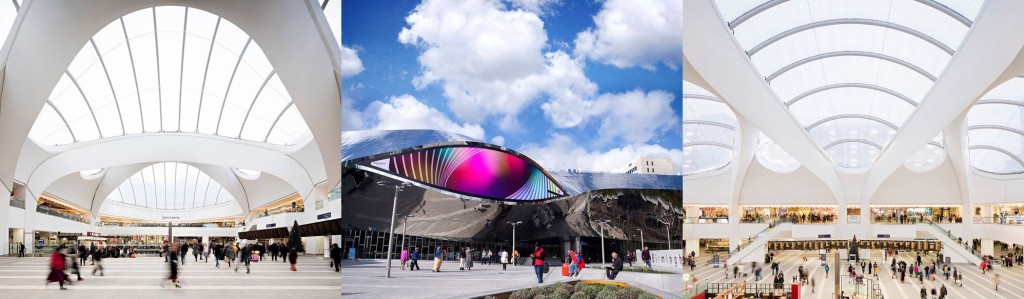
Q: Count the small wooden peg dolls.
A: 0